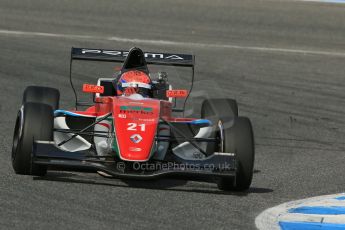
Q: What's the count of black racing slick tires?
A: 4